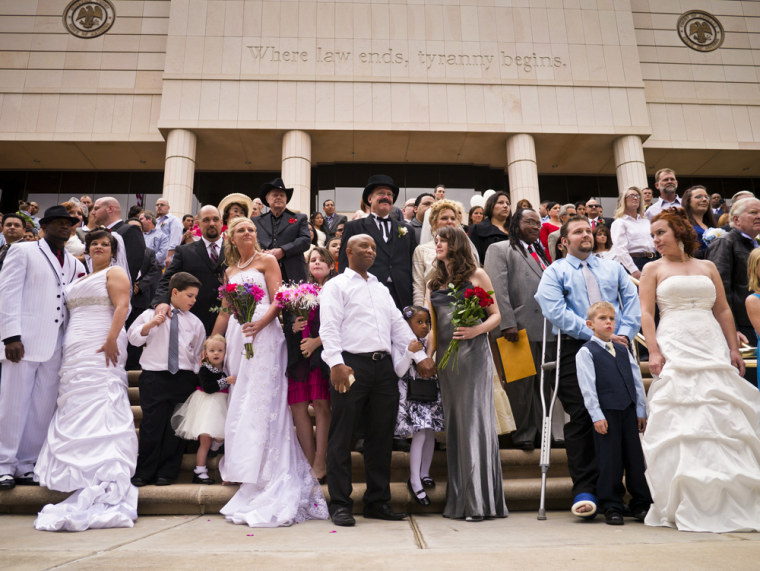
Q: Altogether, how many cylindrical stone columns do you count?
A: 4